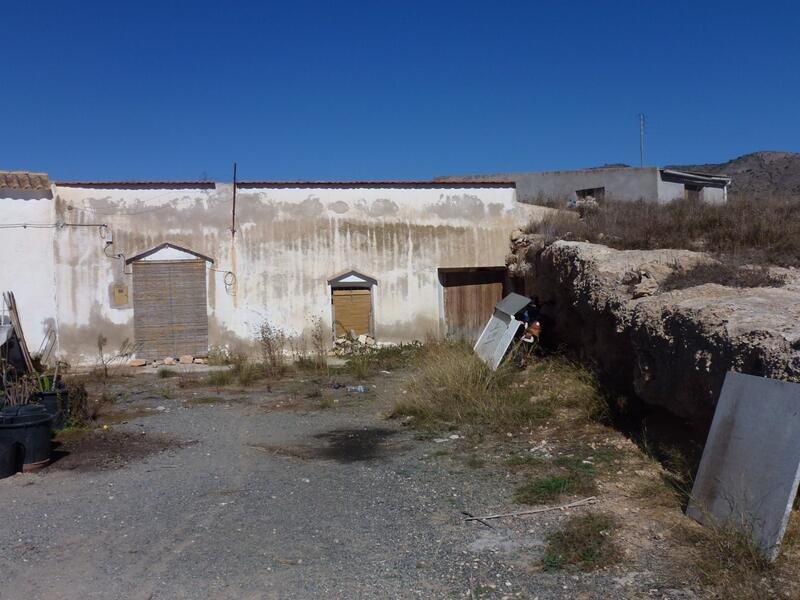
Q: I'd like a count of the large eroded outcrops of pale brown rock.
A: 1